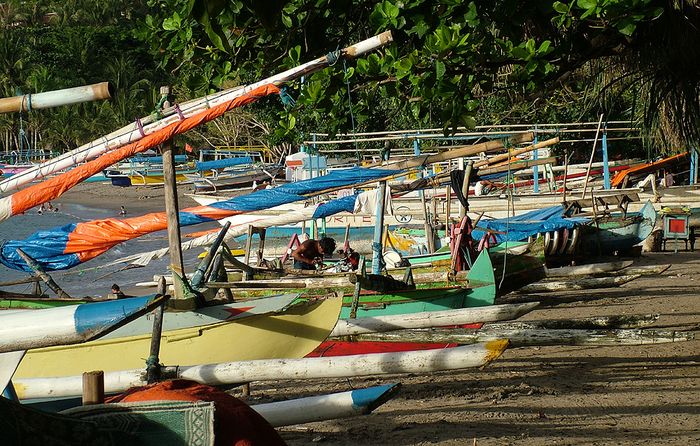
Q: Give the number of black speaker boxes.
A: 0